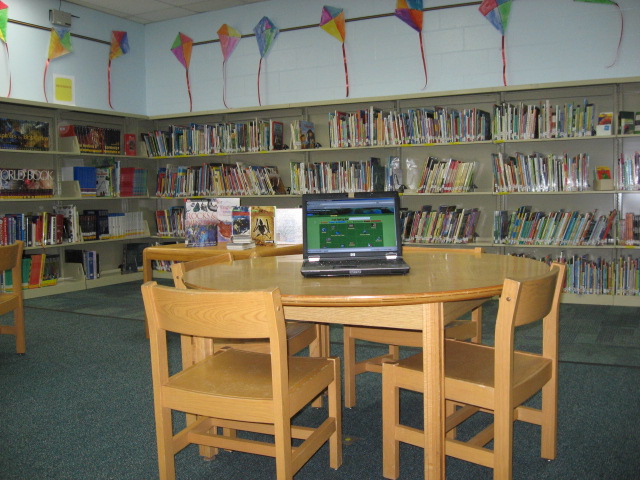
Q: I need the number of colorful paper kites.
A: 10